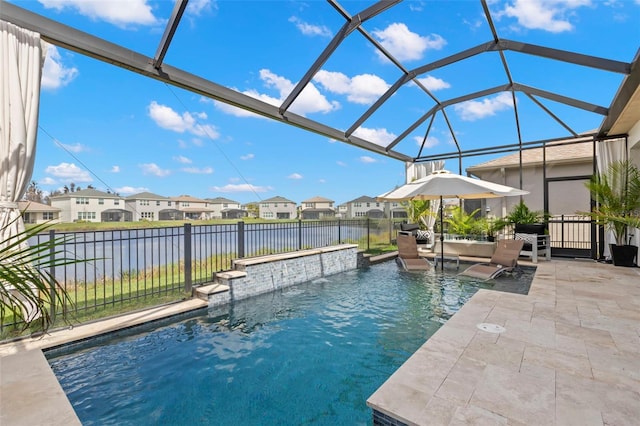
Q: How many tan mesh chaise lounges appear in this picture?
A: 2